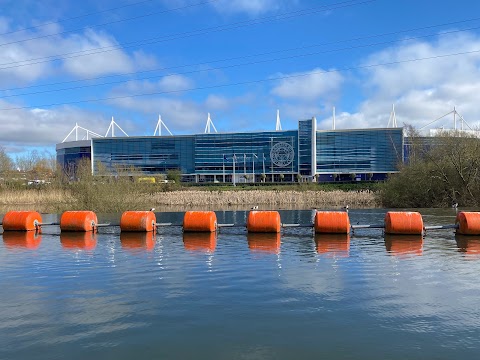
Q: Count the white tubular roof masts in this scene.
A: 8